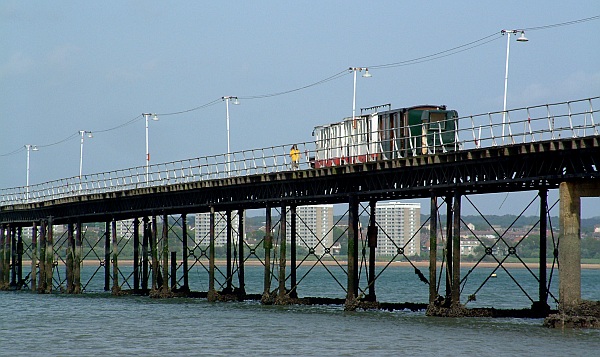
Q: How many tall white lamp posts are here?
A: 6